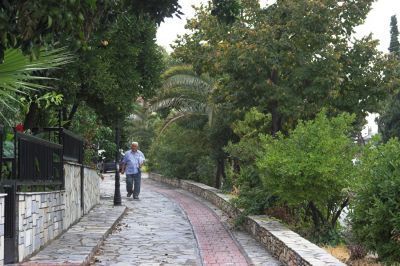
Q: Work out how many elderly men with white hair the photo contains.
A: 1